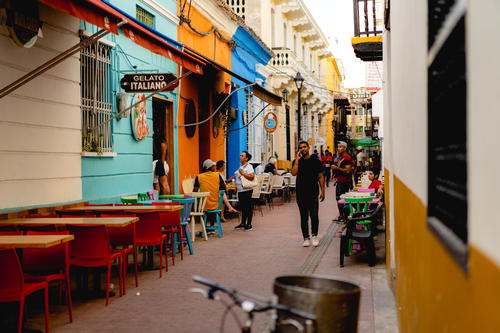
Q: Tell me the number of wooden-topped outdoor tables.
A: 3